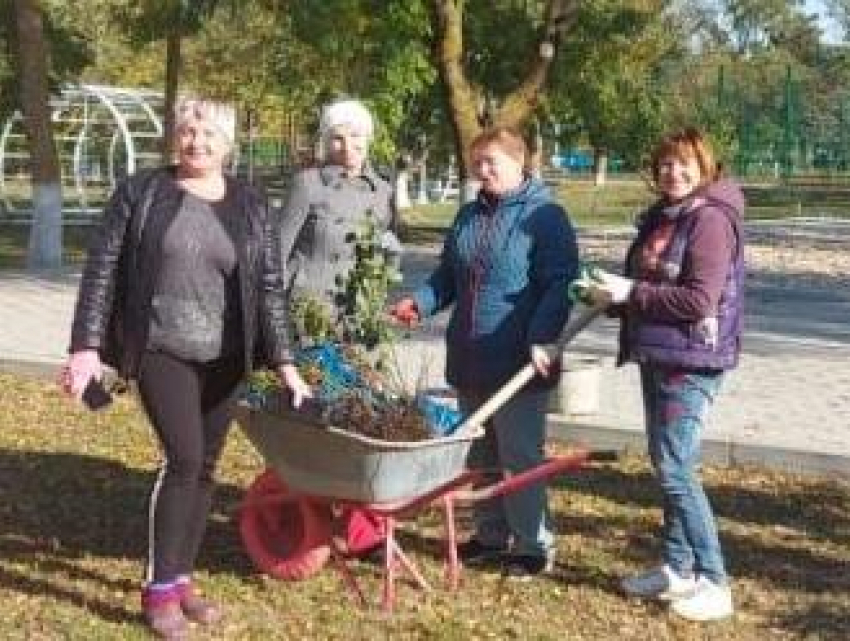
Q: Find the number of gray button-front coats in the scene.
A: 1